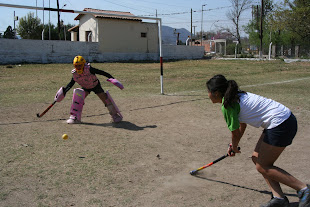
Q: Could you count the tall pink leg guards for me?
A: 2